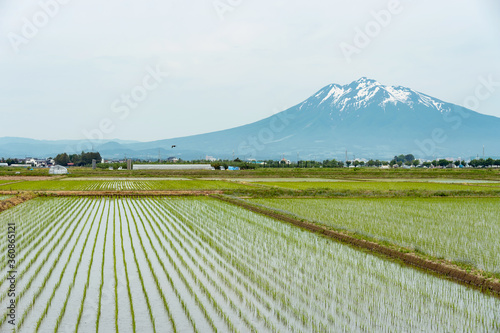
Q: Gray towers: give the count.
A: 2